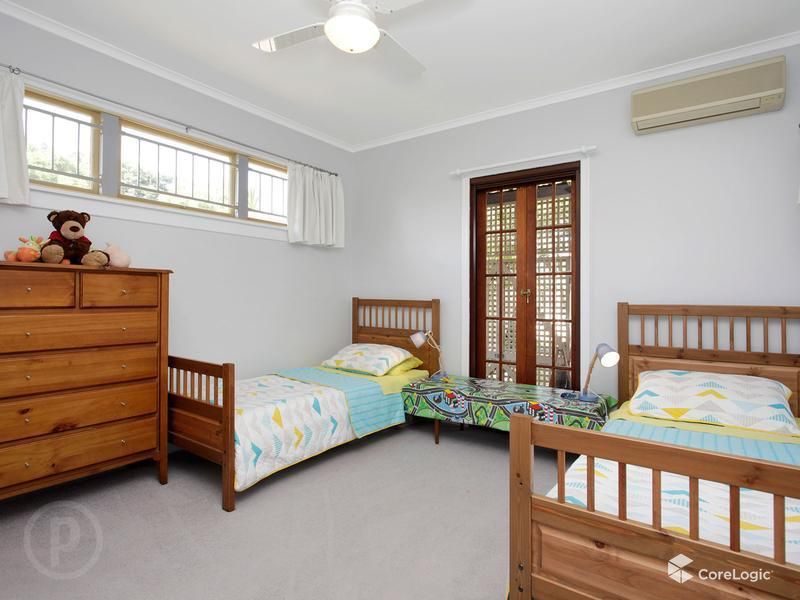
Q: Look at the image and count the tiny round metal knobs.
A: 10